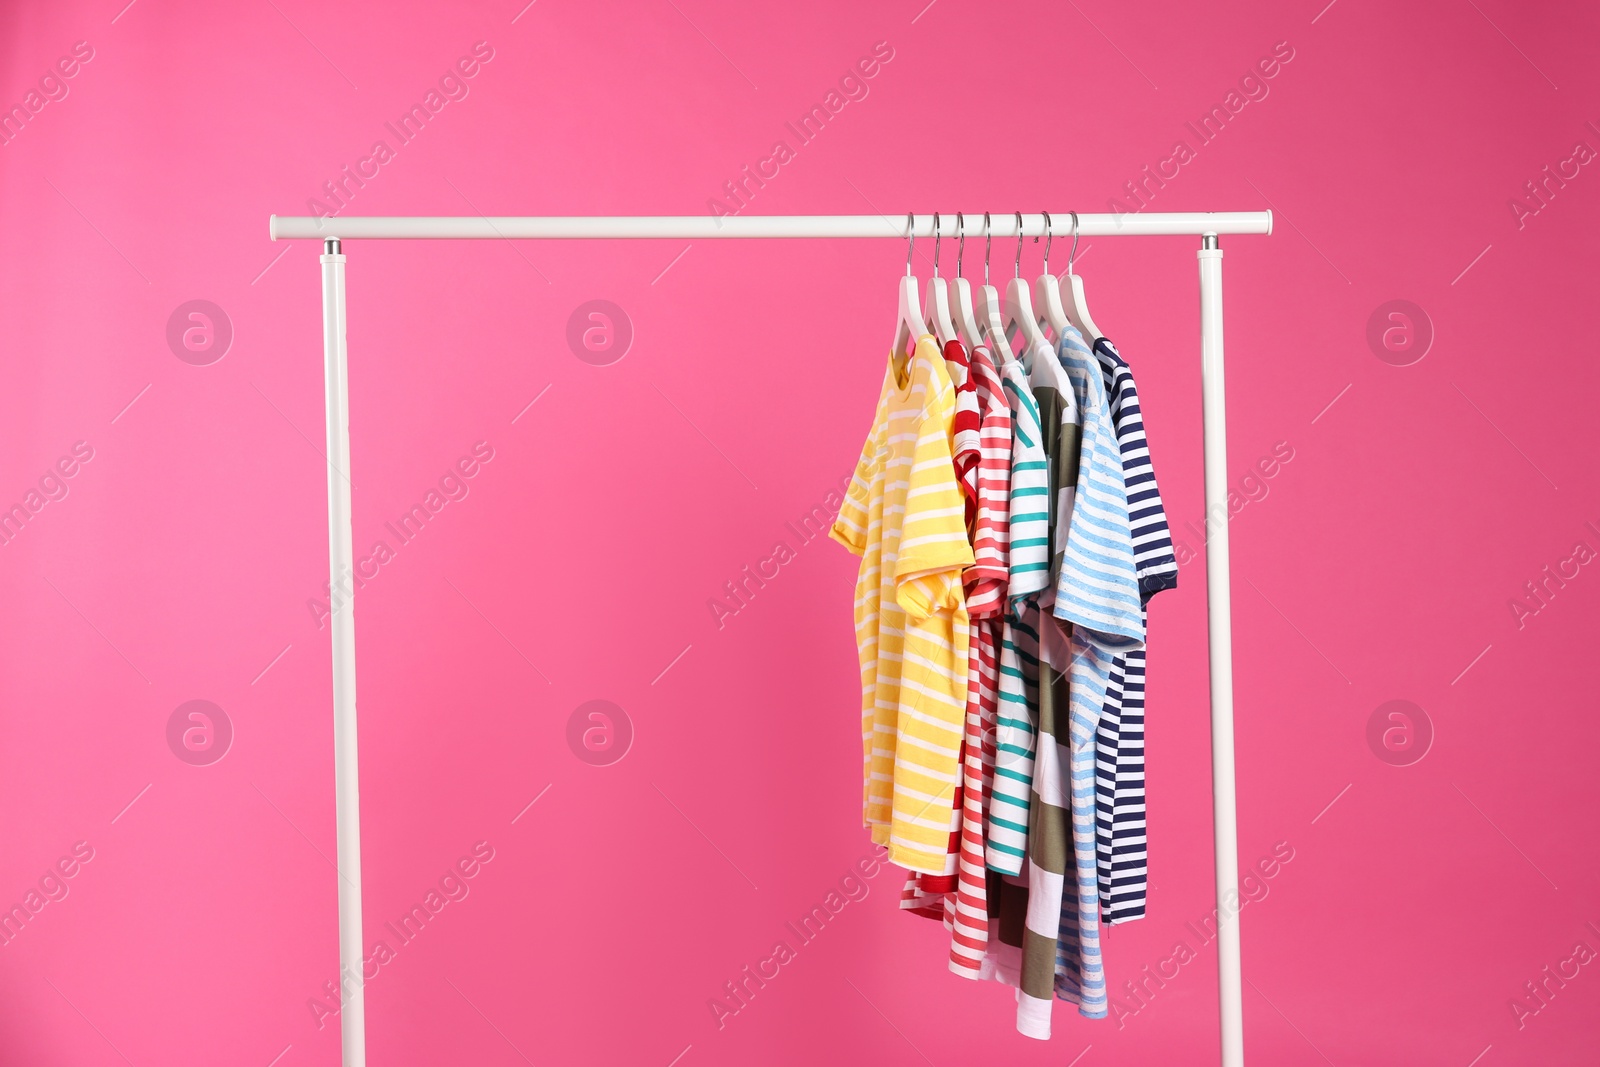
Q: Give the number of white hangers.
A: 7